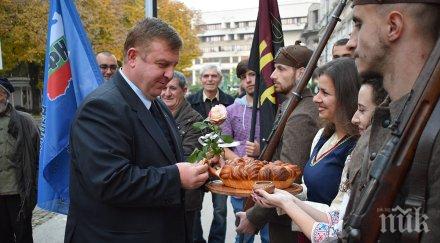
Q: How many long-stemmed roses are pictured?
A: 1